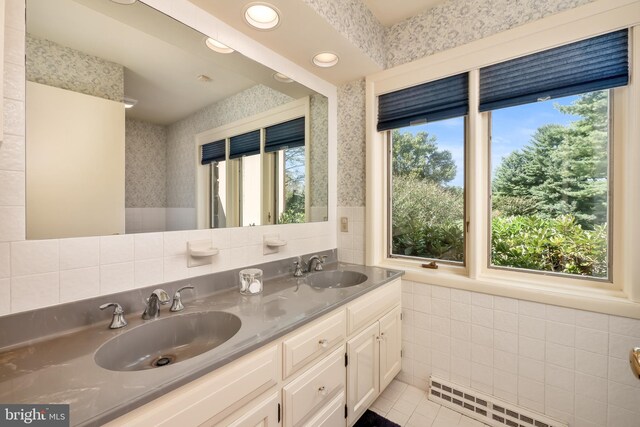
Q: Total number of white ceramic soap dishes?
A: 2